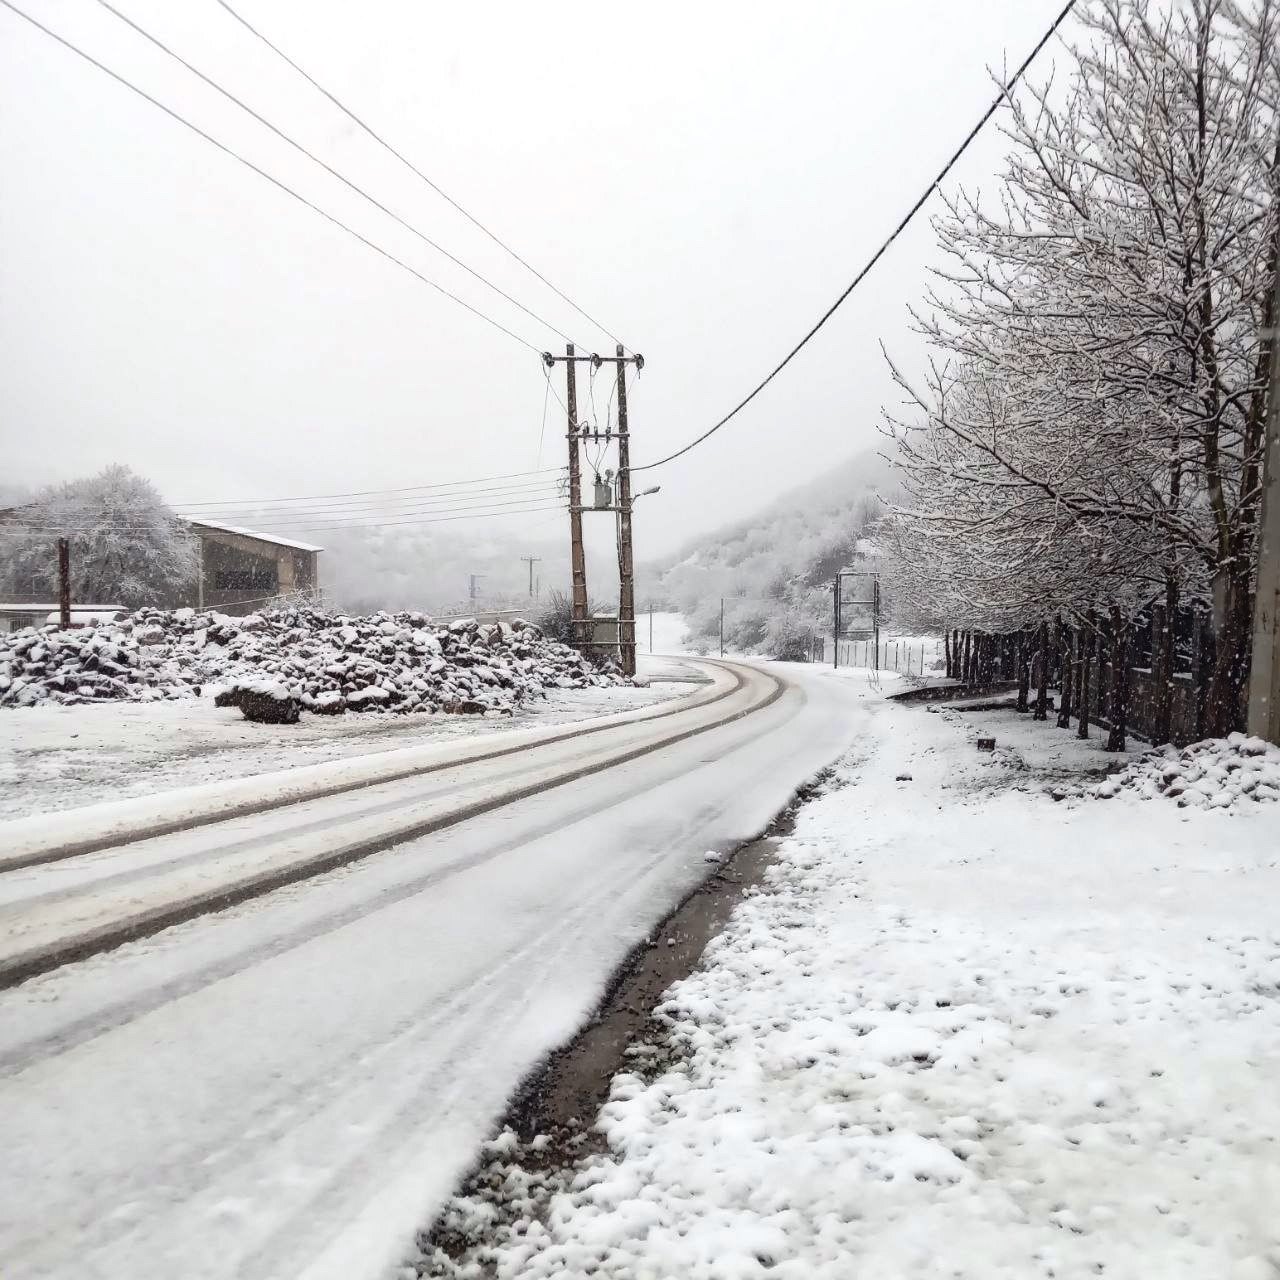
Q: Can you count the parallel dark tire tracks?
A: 2